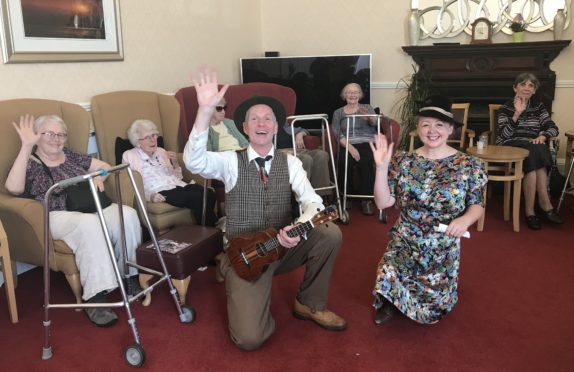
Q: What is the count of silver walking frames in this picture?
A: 3